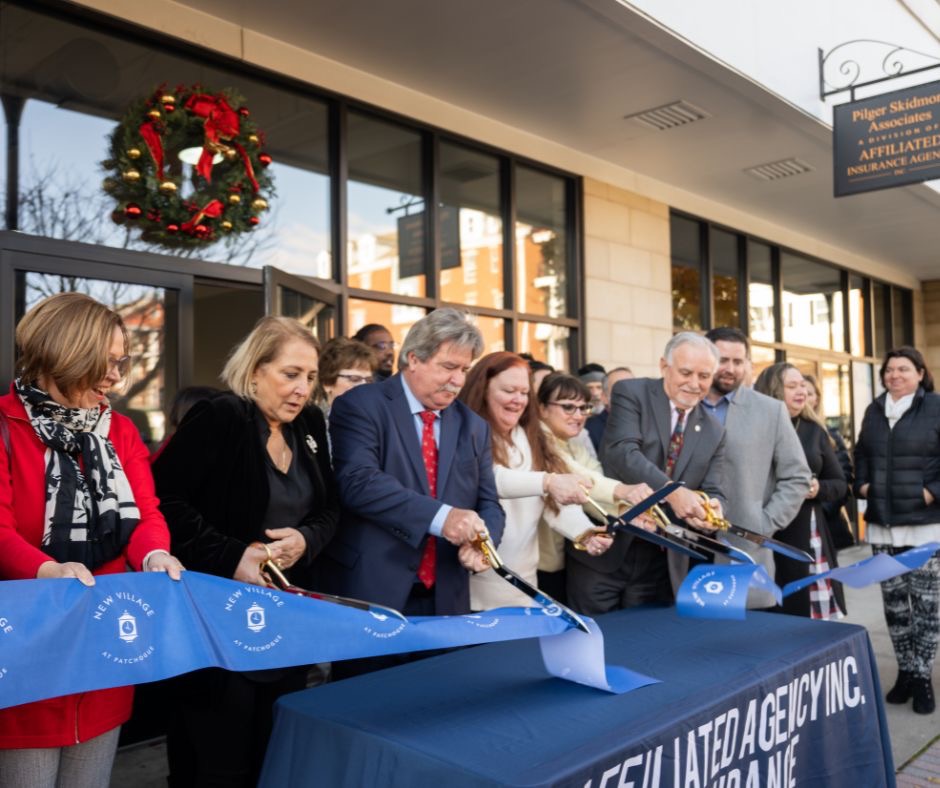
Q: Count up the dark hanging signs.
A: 1